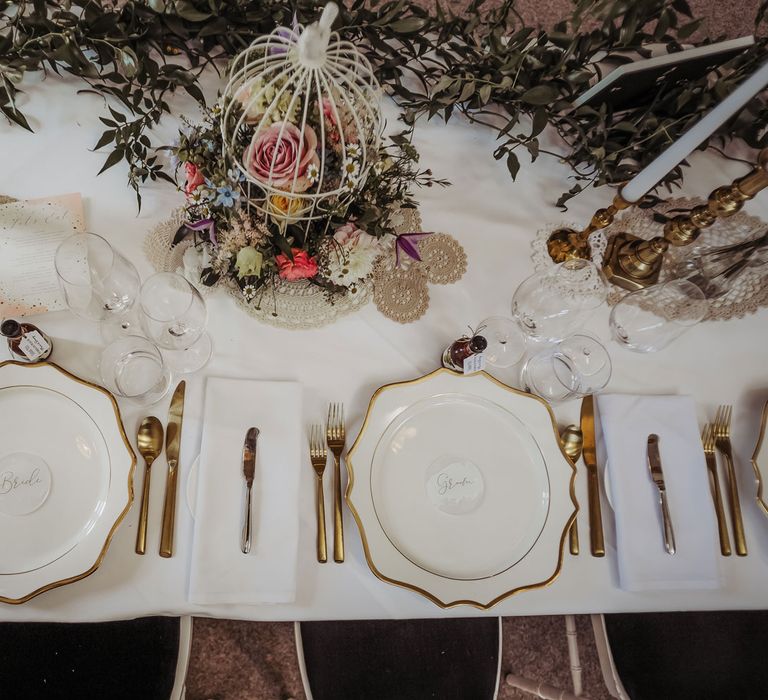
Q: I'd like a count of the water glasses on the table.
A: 2